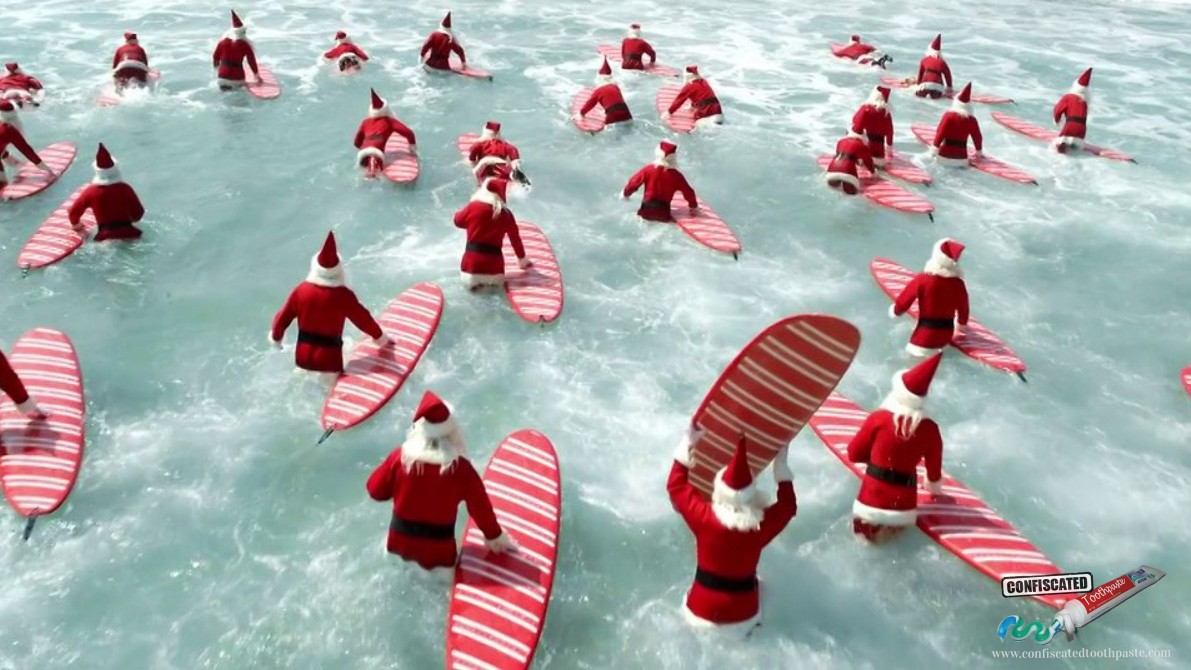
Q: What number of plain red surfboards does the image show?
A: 0